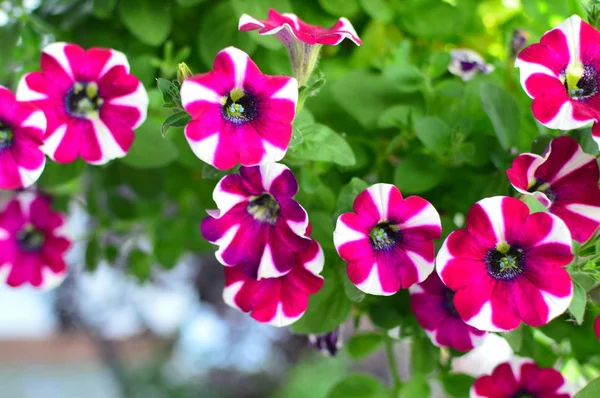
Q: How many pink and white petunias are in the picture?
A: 13